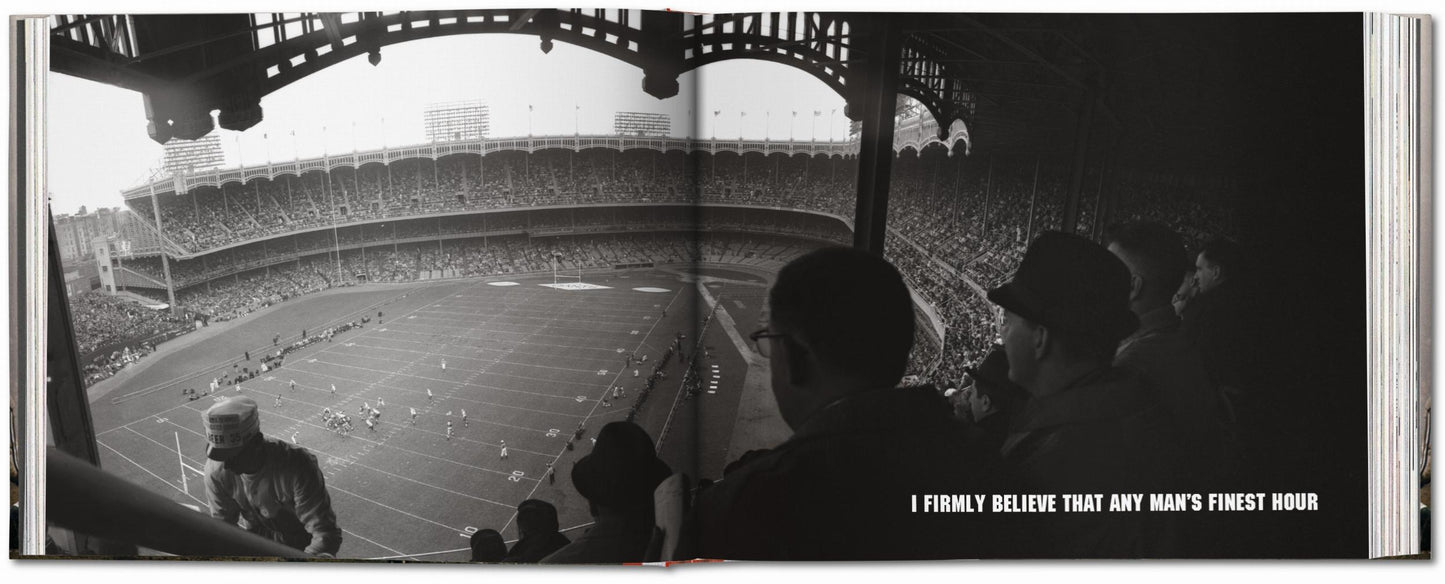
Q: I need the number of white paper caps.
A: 1